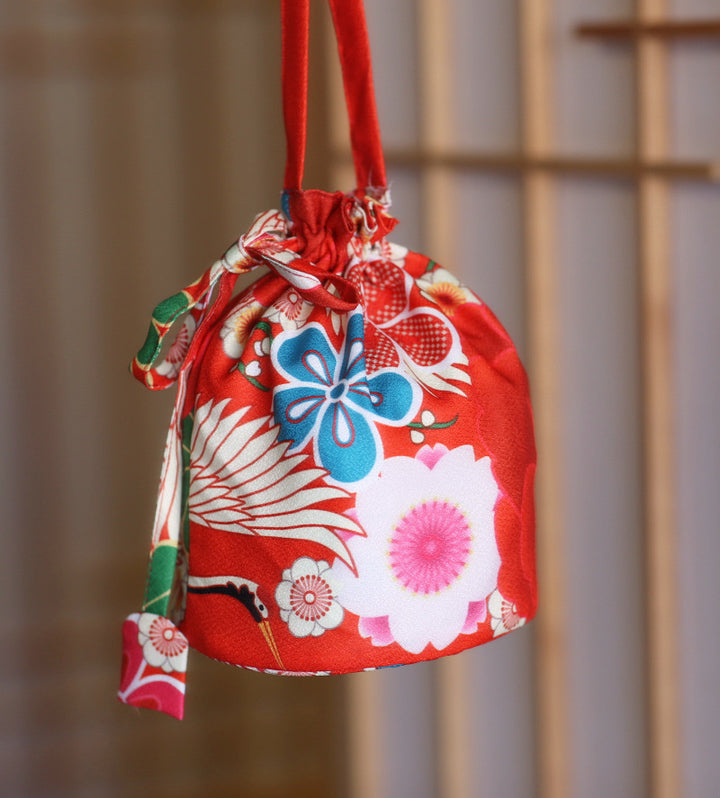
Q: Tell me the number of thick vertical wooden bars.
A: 4